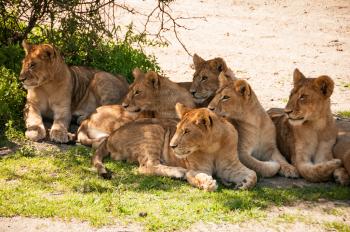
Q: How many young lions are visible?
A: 6